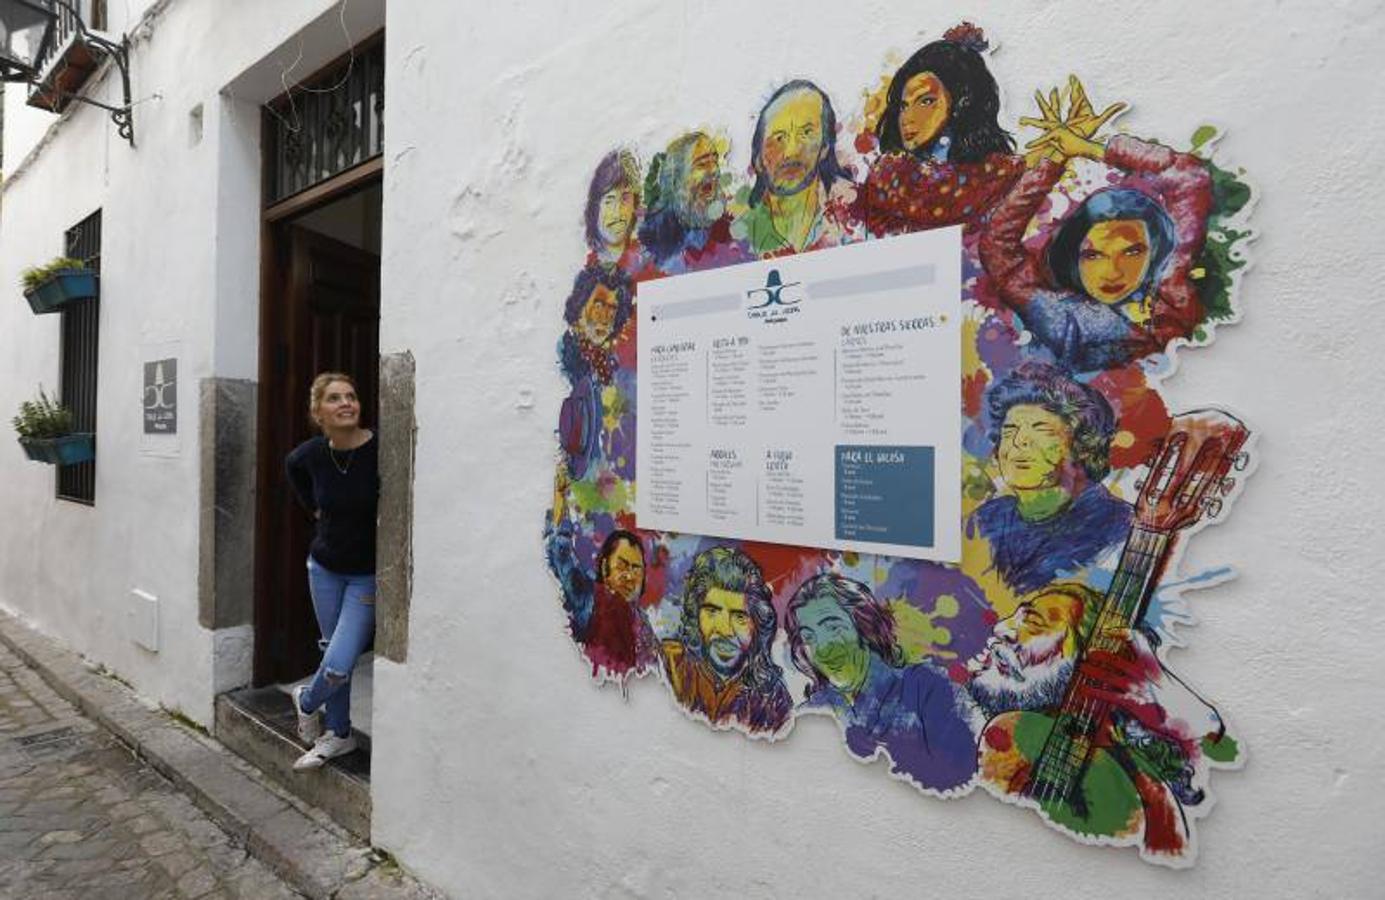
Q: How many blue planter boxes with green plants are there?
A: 2